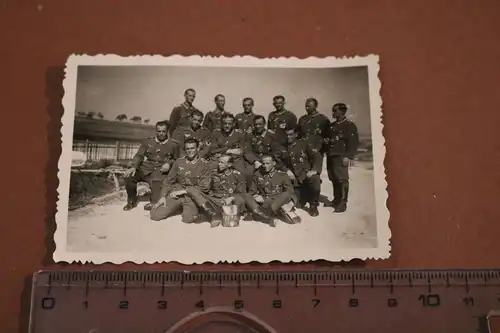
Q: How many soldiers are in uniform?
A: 14